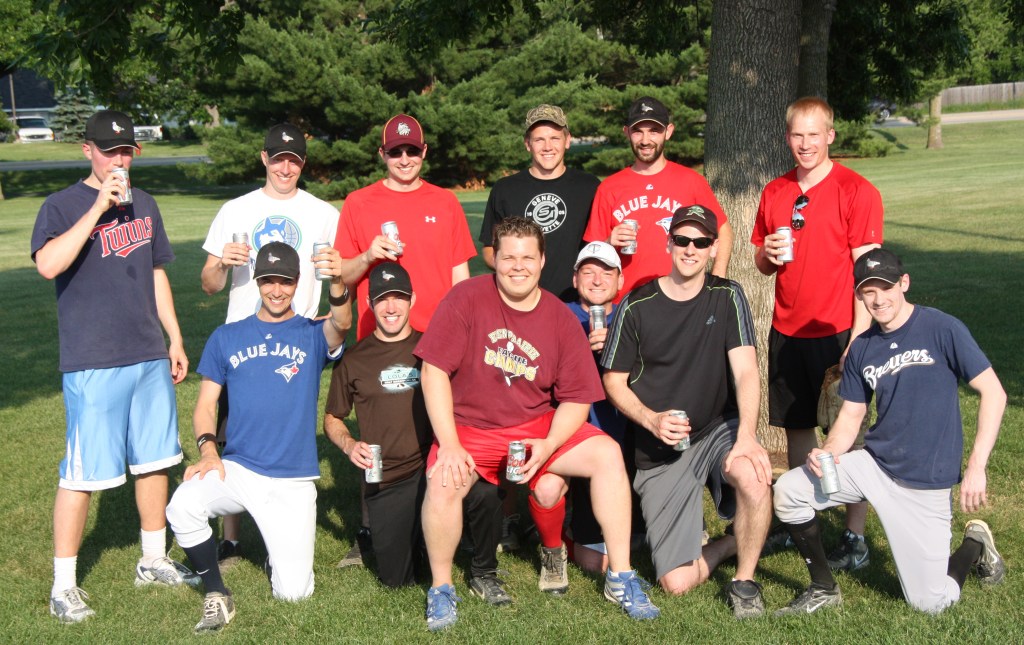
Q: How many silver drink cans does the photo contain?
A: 11